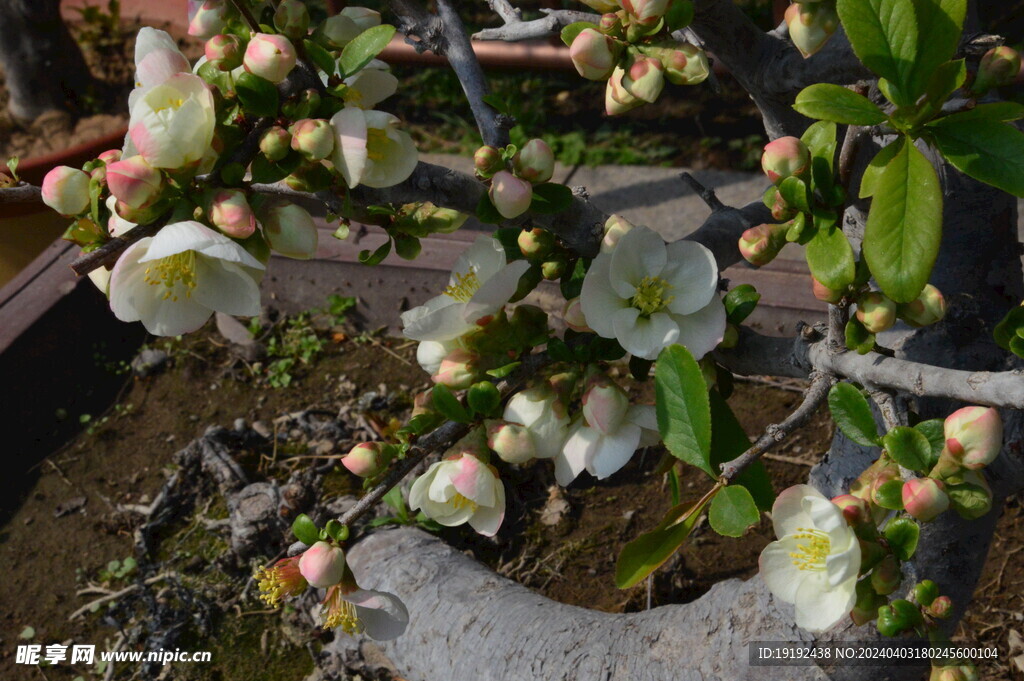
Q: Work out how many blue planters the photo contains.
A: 0